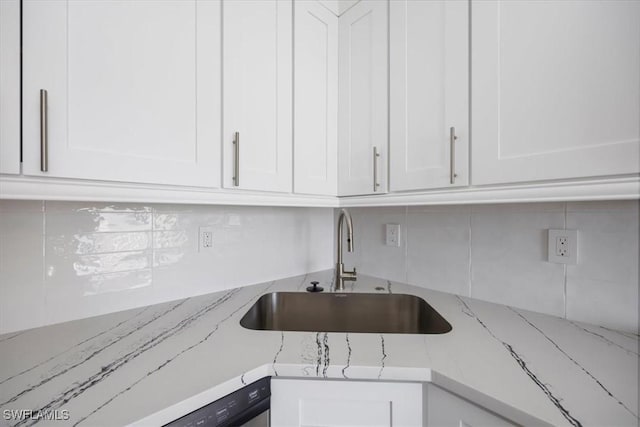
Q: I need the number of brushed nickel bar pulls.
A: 4